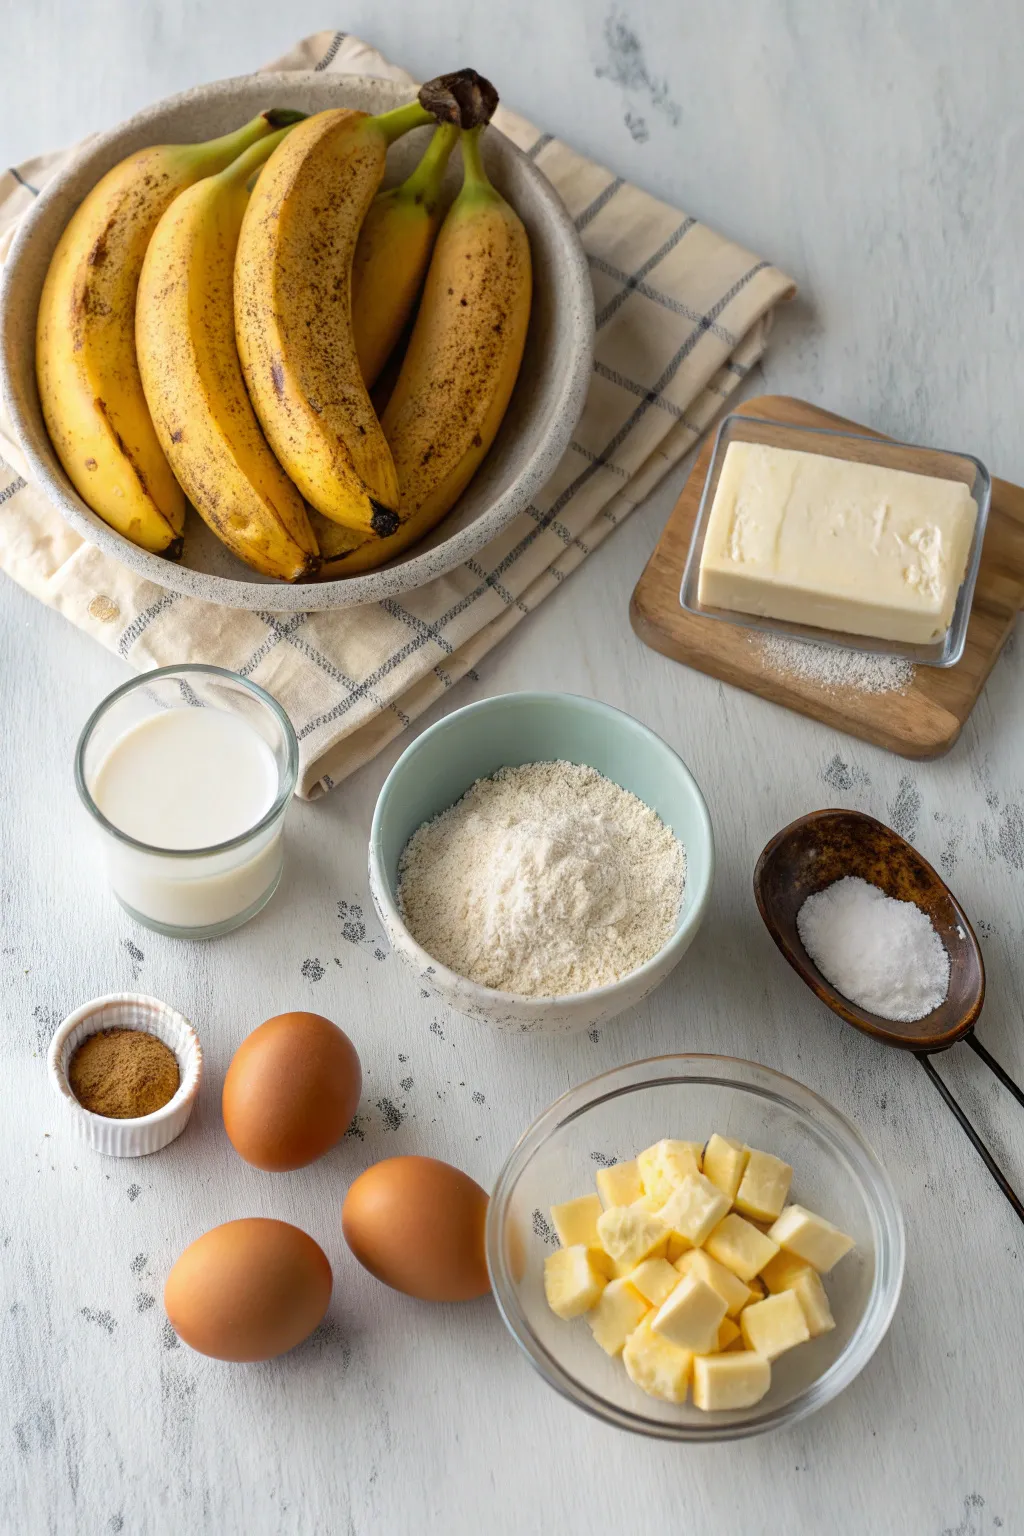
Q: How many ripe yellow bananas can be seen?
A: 5